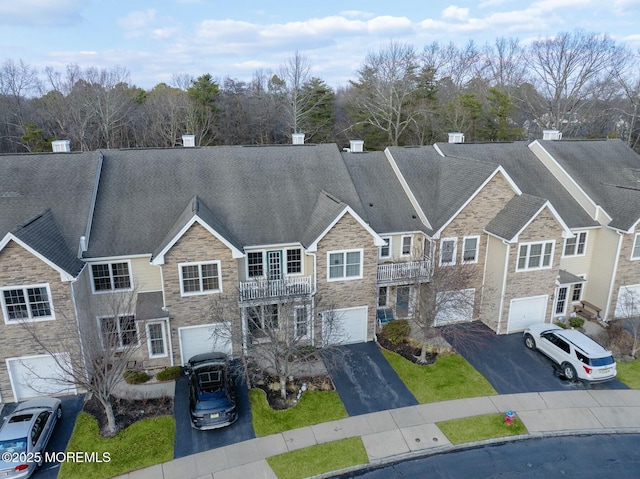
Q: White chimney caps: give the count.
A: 6